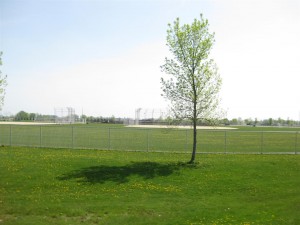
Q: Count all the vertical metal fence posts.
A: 9